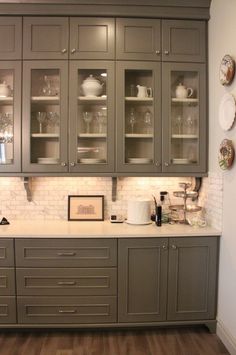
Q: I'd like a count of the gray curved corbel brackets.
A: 3